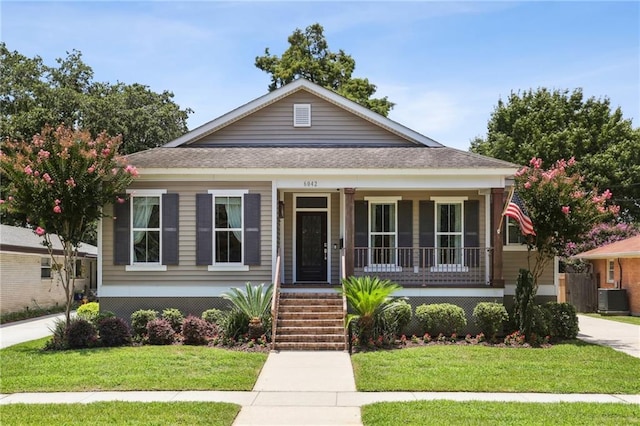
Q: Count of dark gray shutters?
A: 8